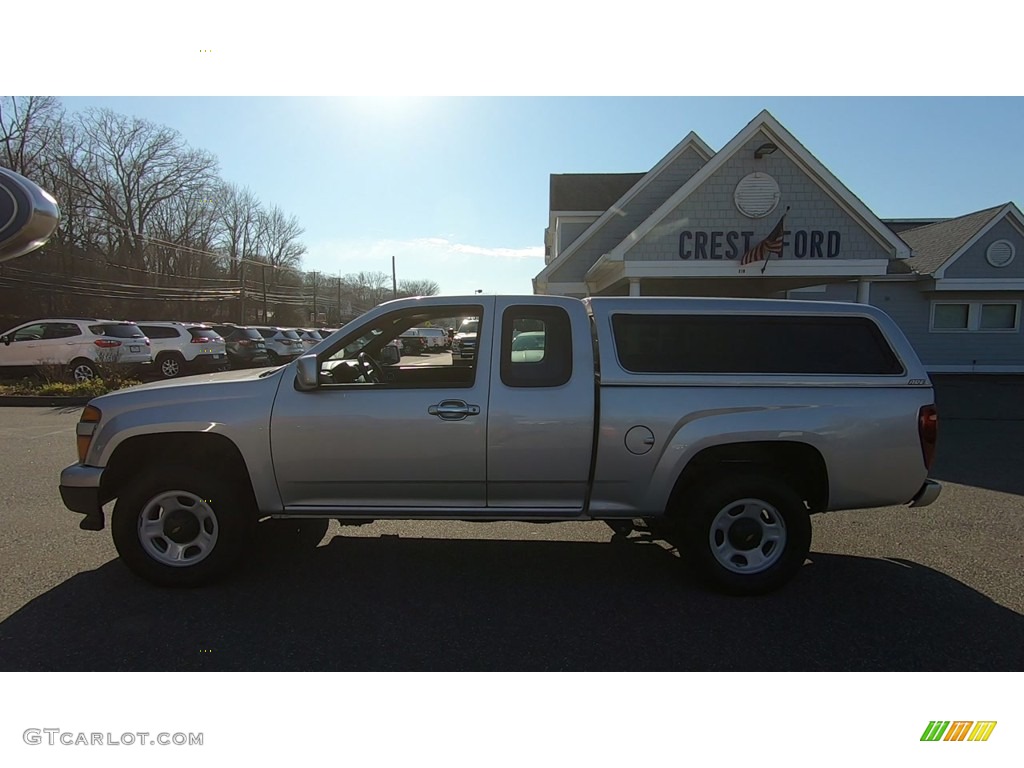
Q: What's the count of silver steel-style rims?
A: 2